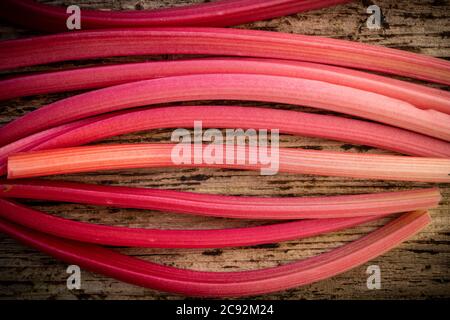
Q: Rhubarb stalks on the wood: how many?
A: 9